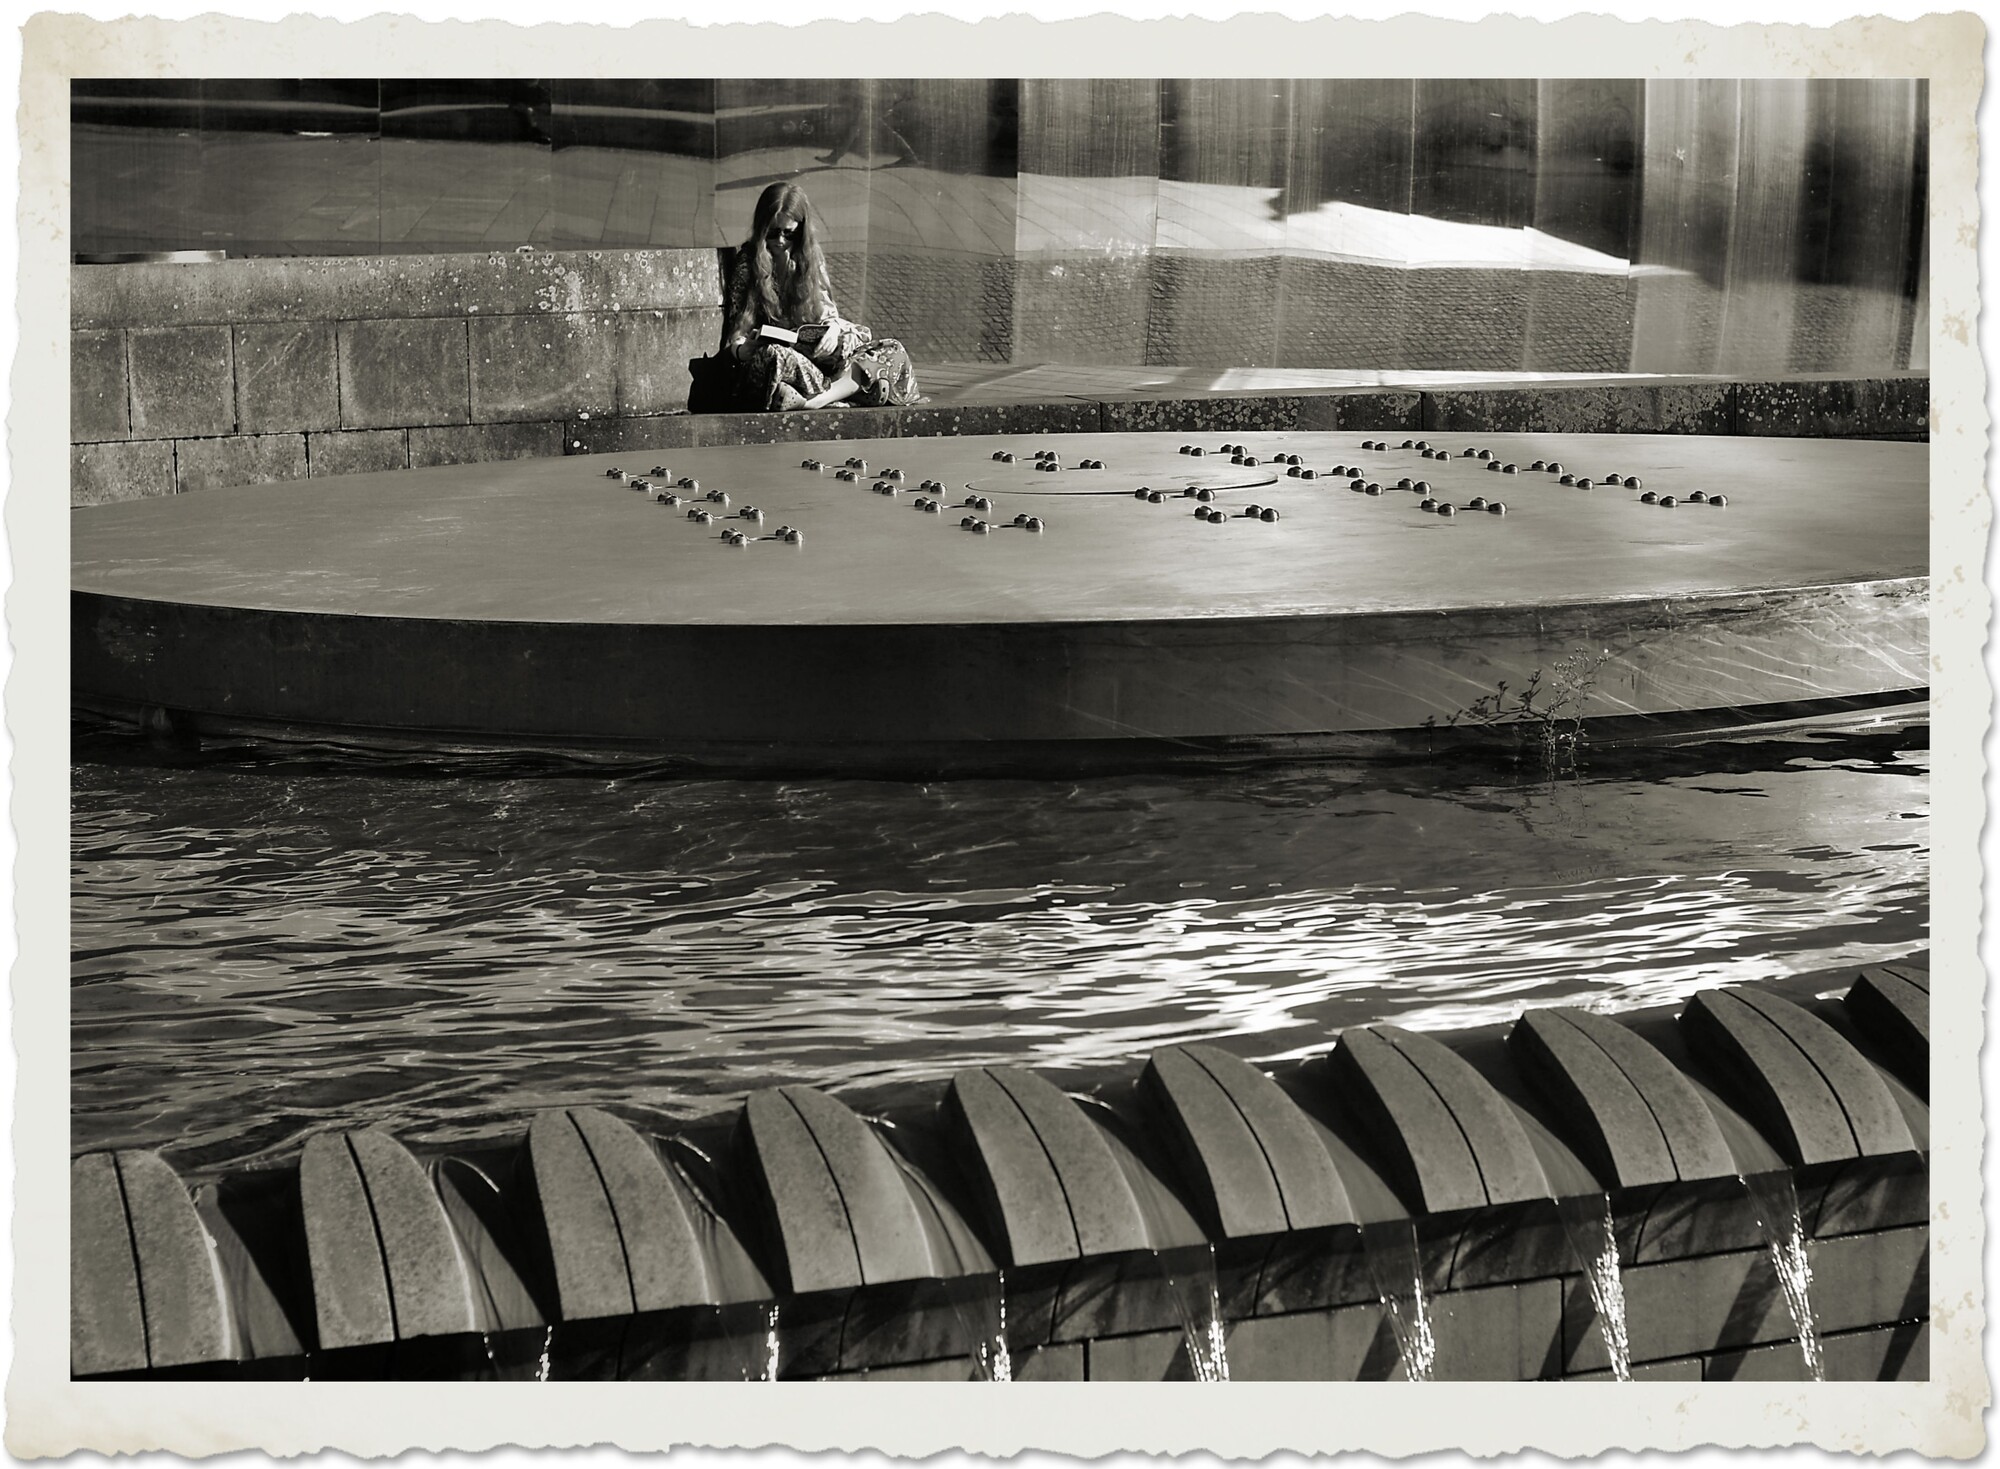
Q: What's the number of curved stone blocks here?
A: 10